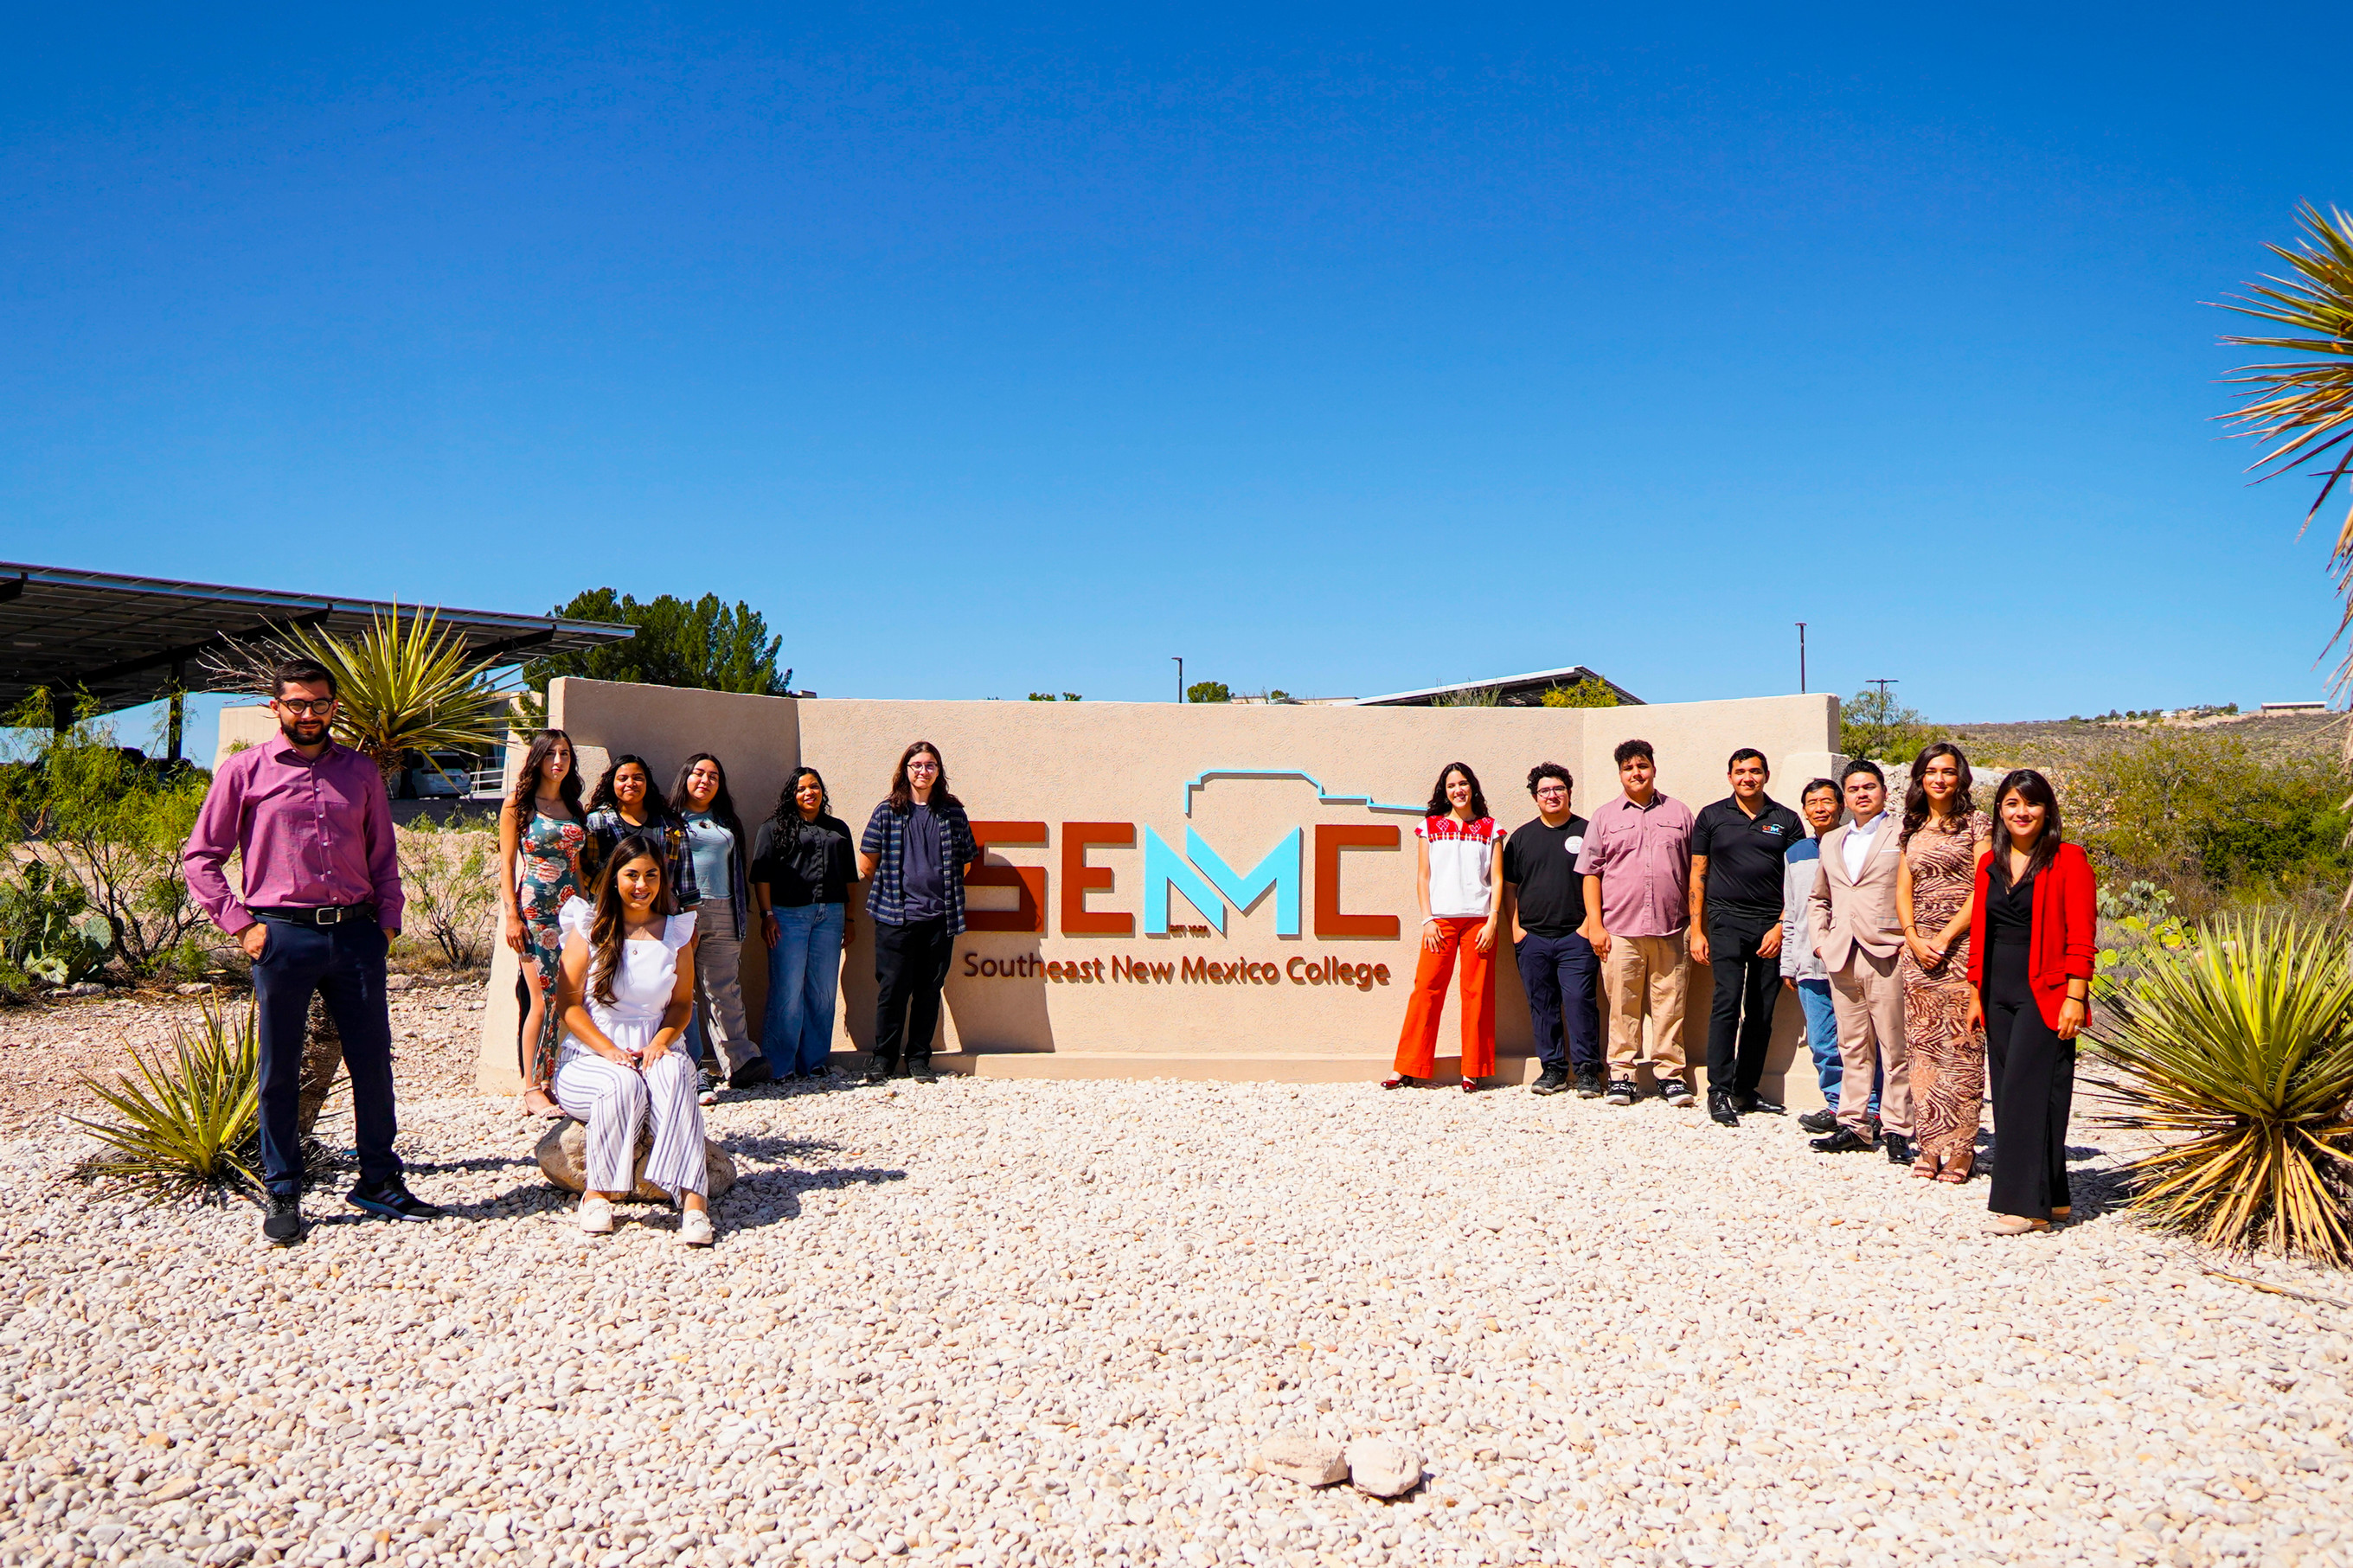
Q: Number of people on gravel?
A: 15